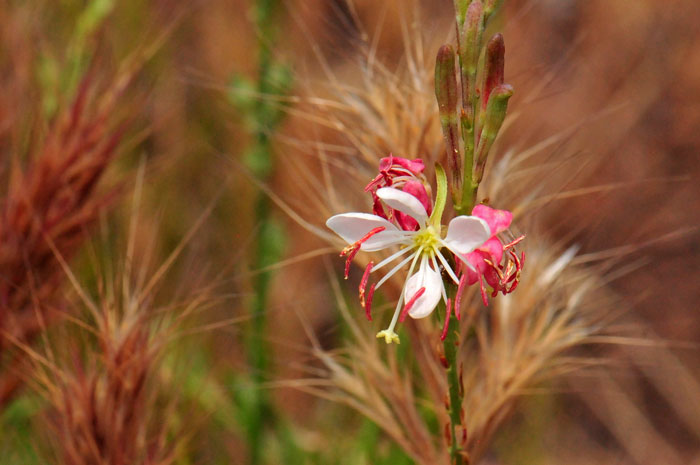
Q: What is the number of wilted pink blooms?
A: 2